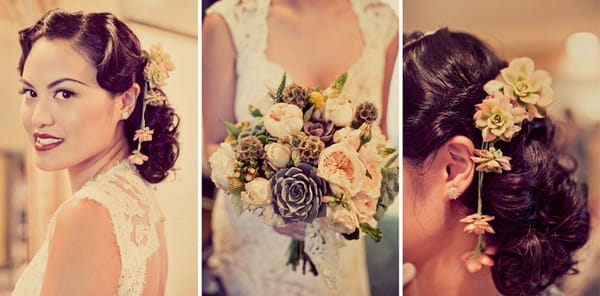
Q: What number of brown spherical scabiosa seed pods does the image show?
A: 4